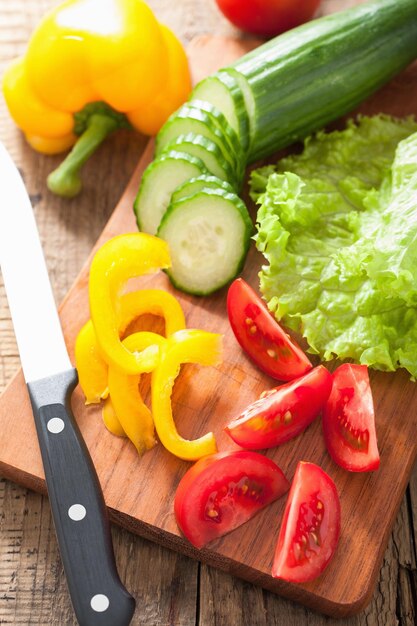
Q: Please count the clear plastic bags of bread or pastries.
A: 0